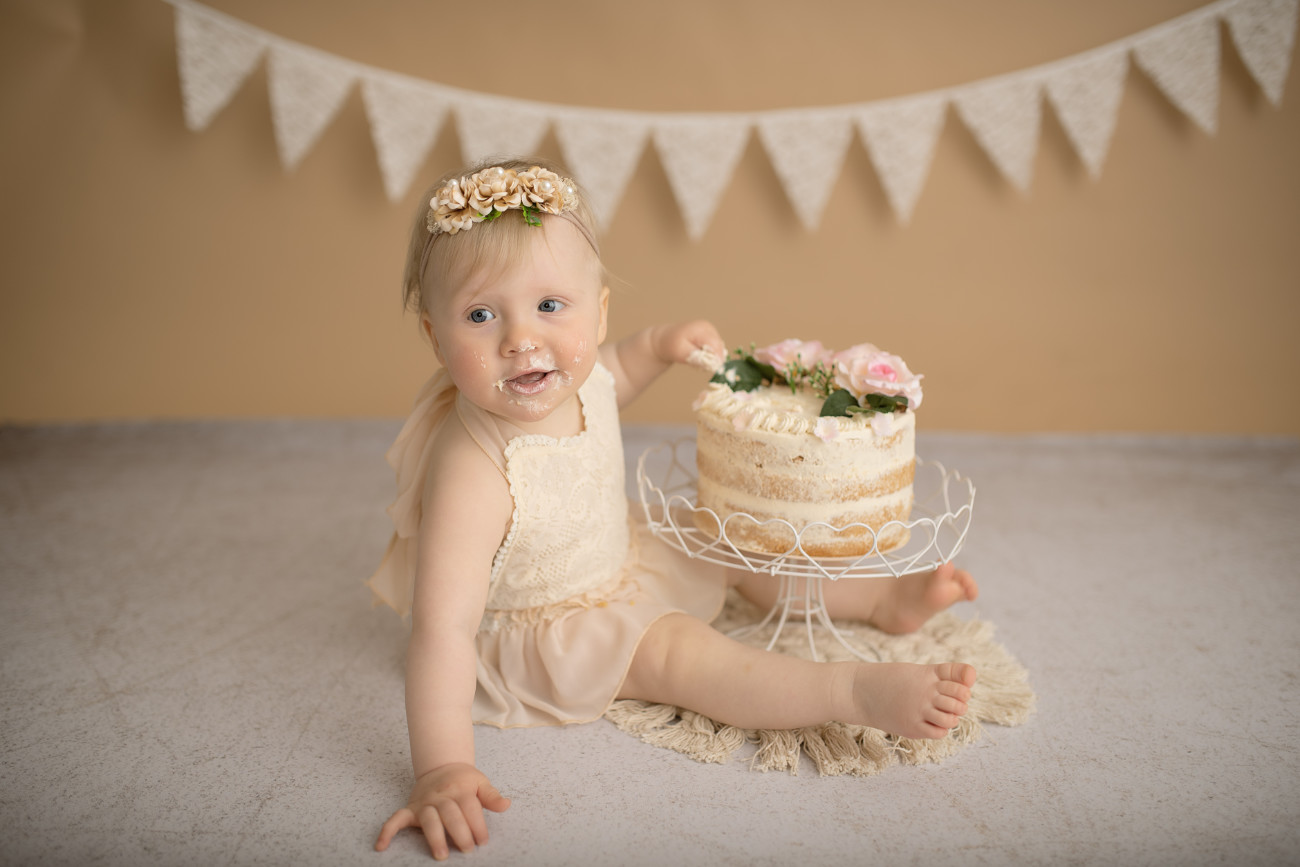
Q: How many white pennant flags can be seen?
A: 12